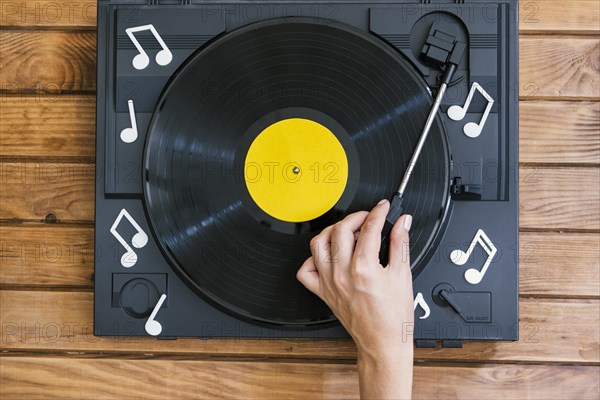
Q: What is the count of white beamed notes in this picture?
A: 4